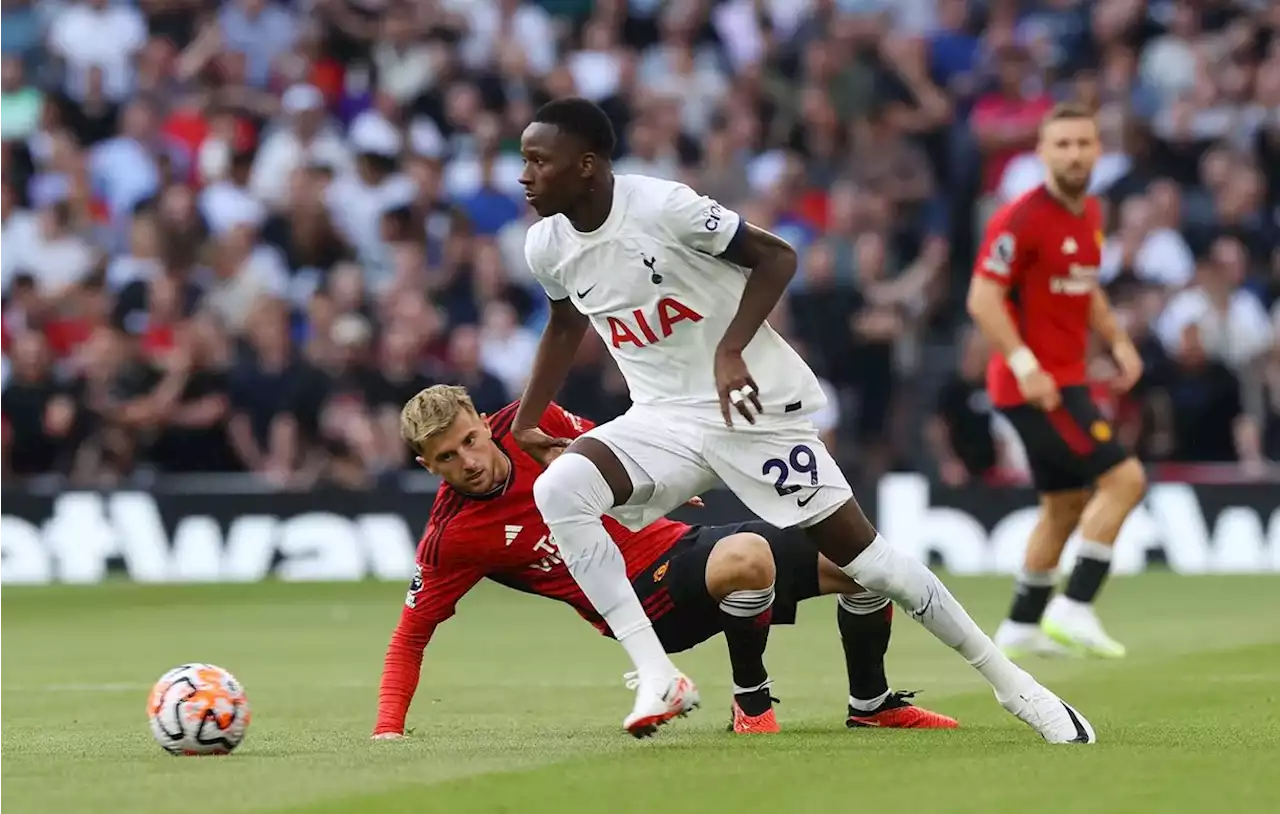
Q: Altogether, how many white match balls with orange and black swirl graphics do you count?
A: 1